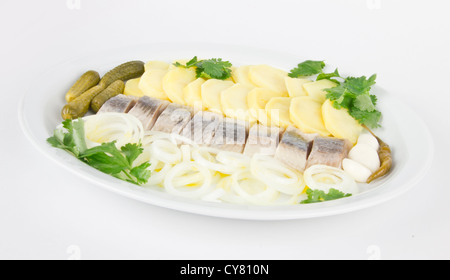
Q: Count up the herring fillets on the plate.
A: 8